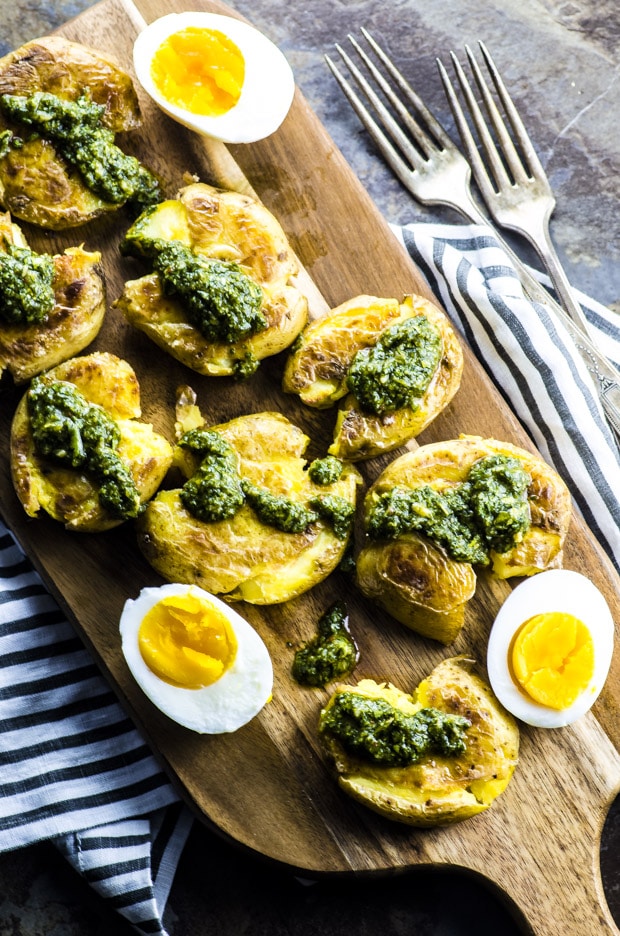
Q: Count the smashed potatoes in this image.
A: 8